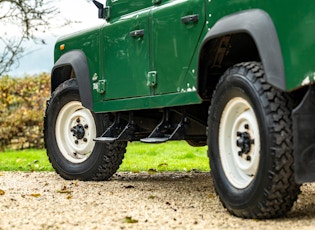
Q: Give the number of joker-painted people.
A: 0